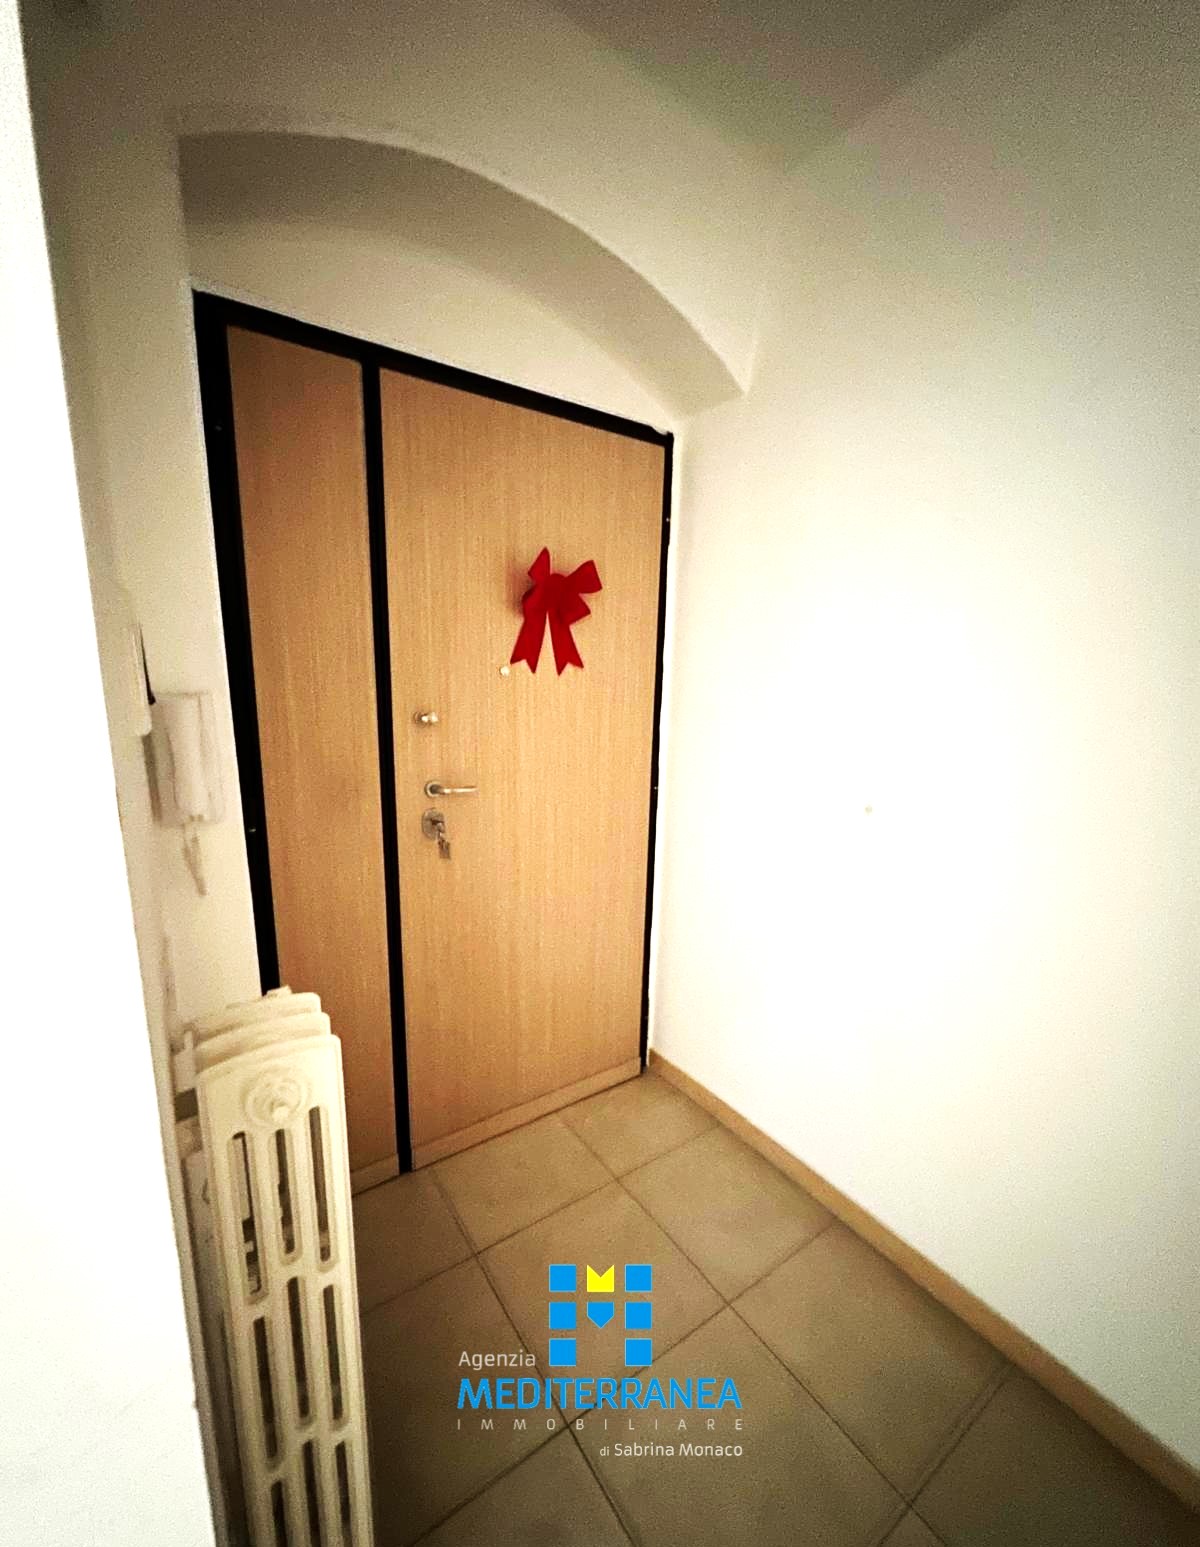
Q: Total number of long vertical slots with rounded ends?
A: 9